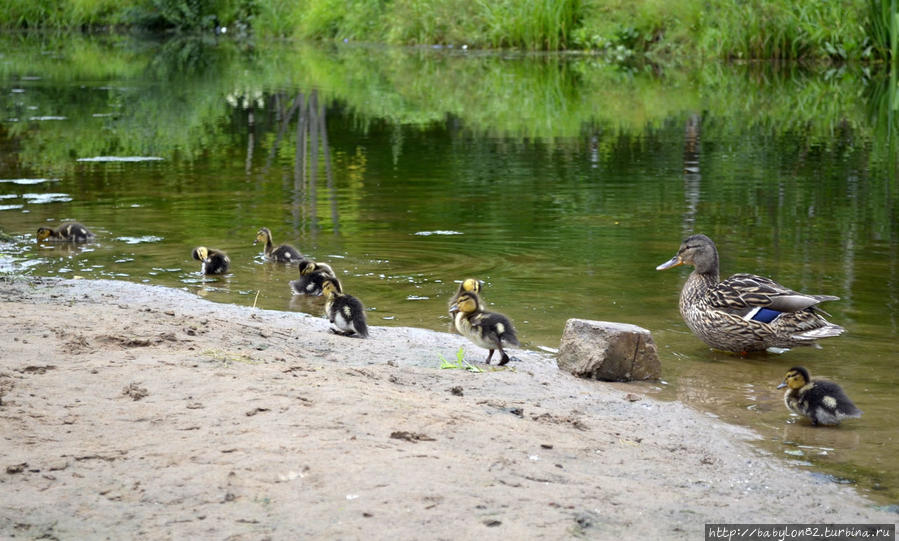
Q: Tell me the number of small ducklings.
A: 8